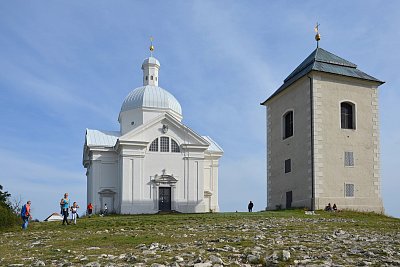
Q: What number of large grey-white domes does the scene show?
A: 1